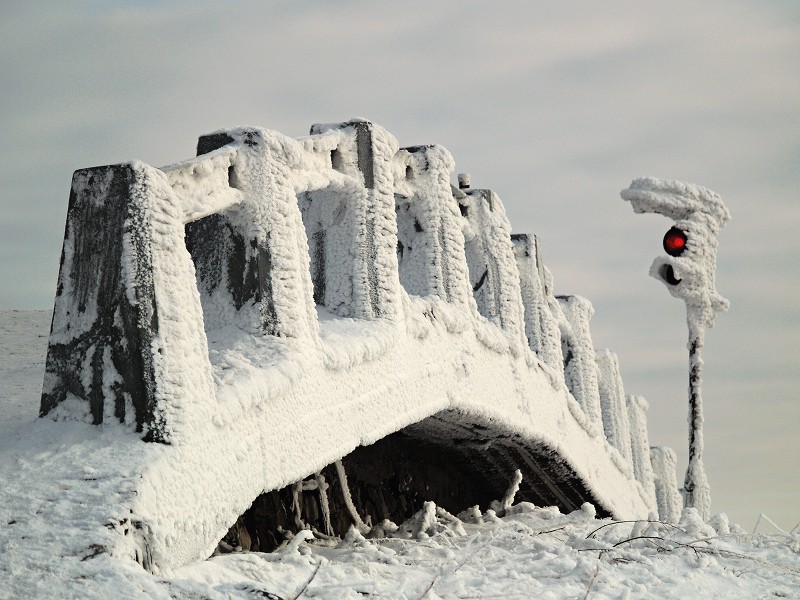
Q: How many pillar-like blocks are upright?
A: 10